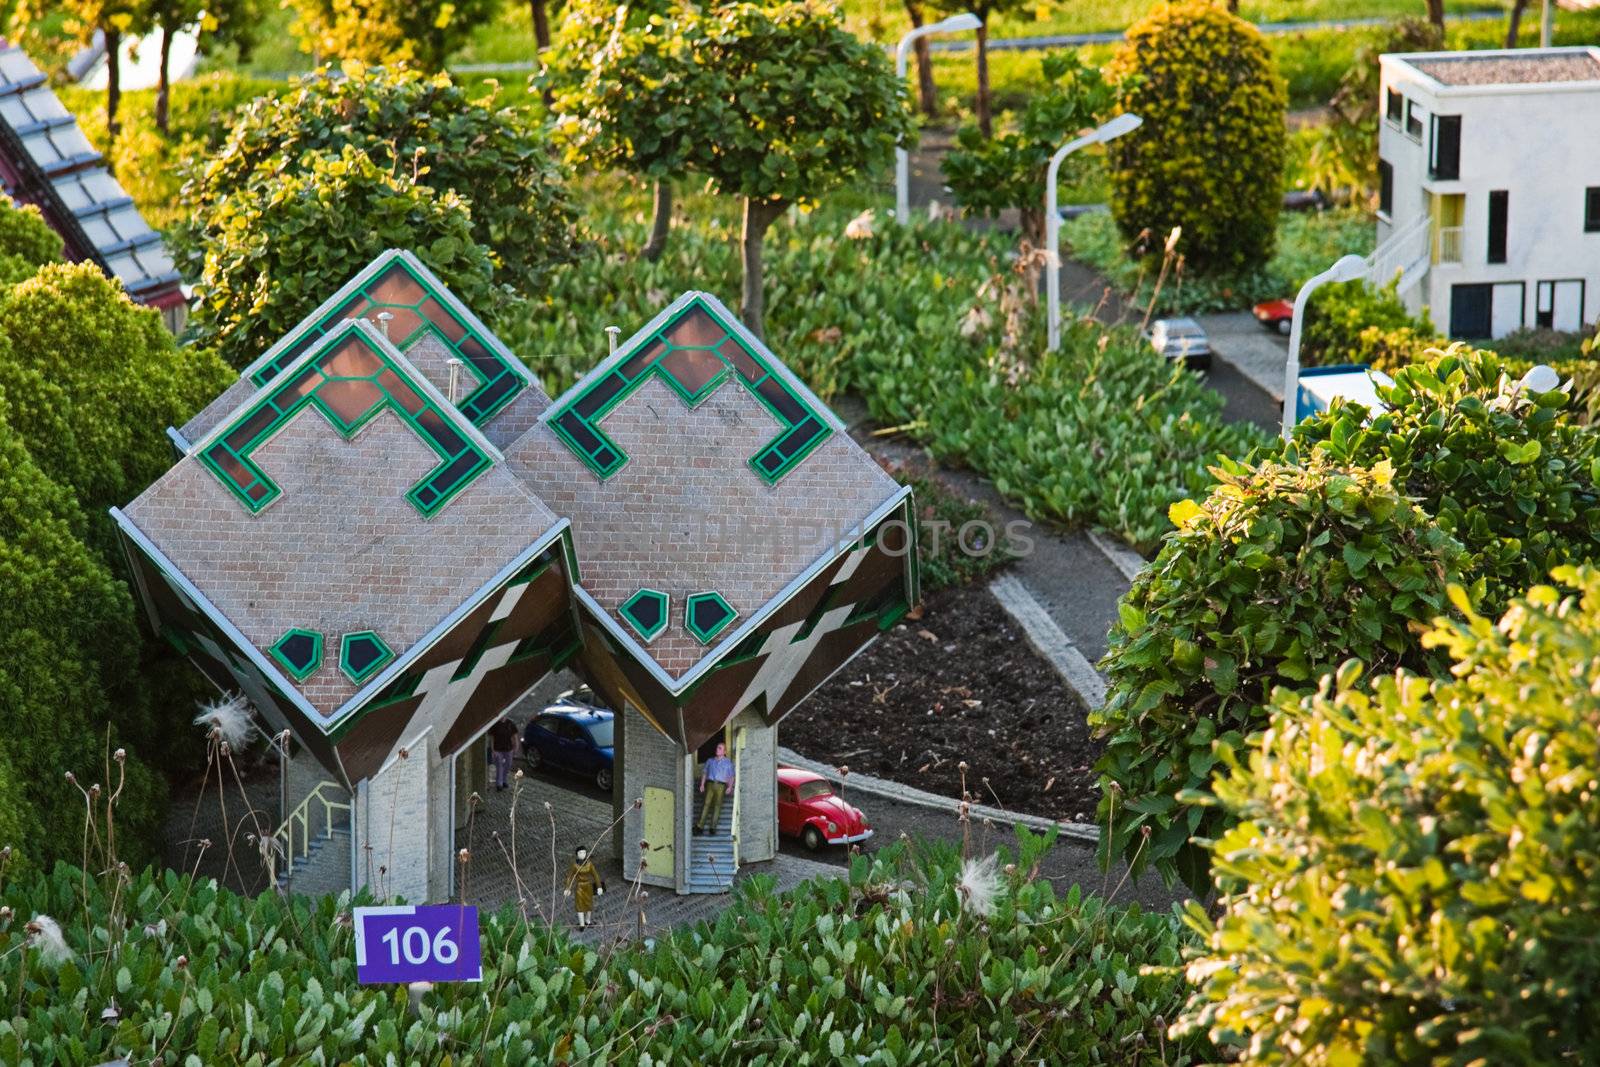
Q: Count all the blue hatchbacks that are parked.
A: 1